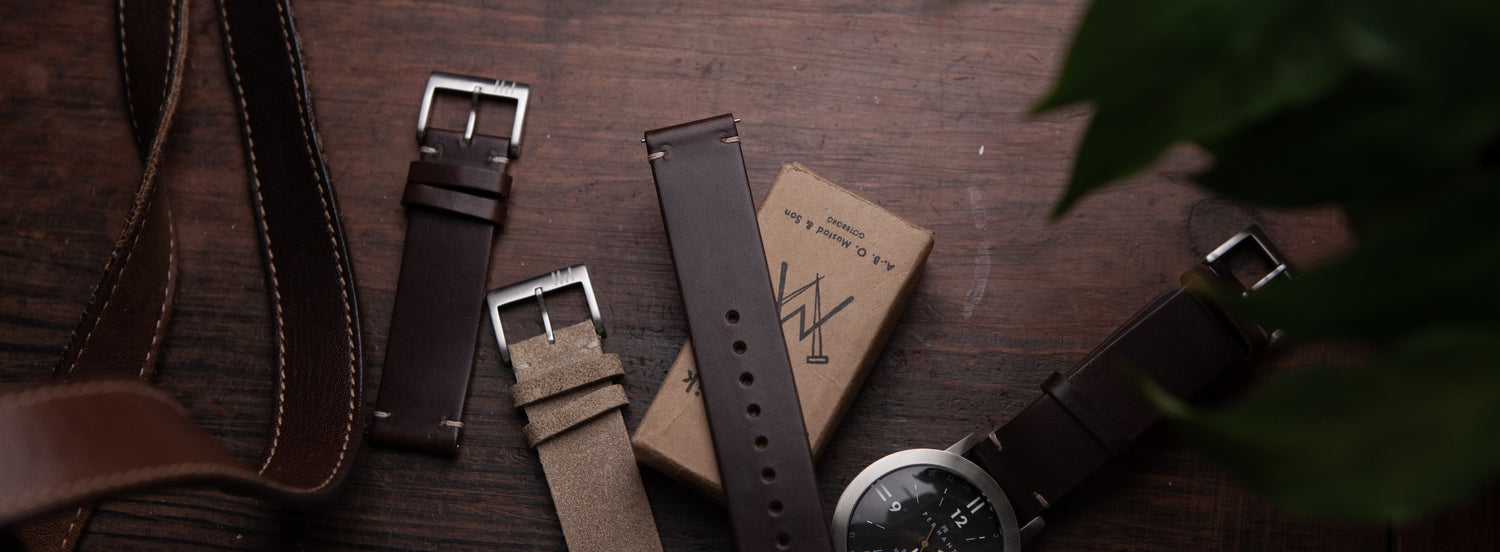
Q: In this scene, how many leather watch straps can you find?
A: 4